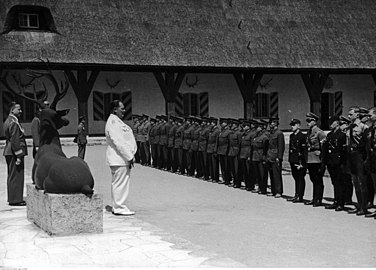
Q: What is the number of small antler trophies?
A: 3